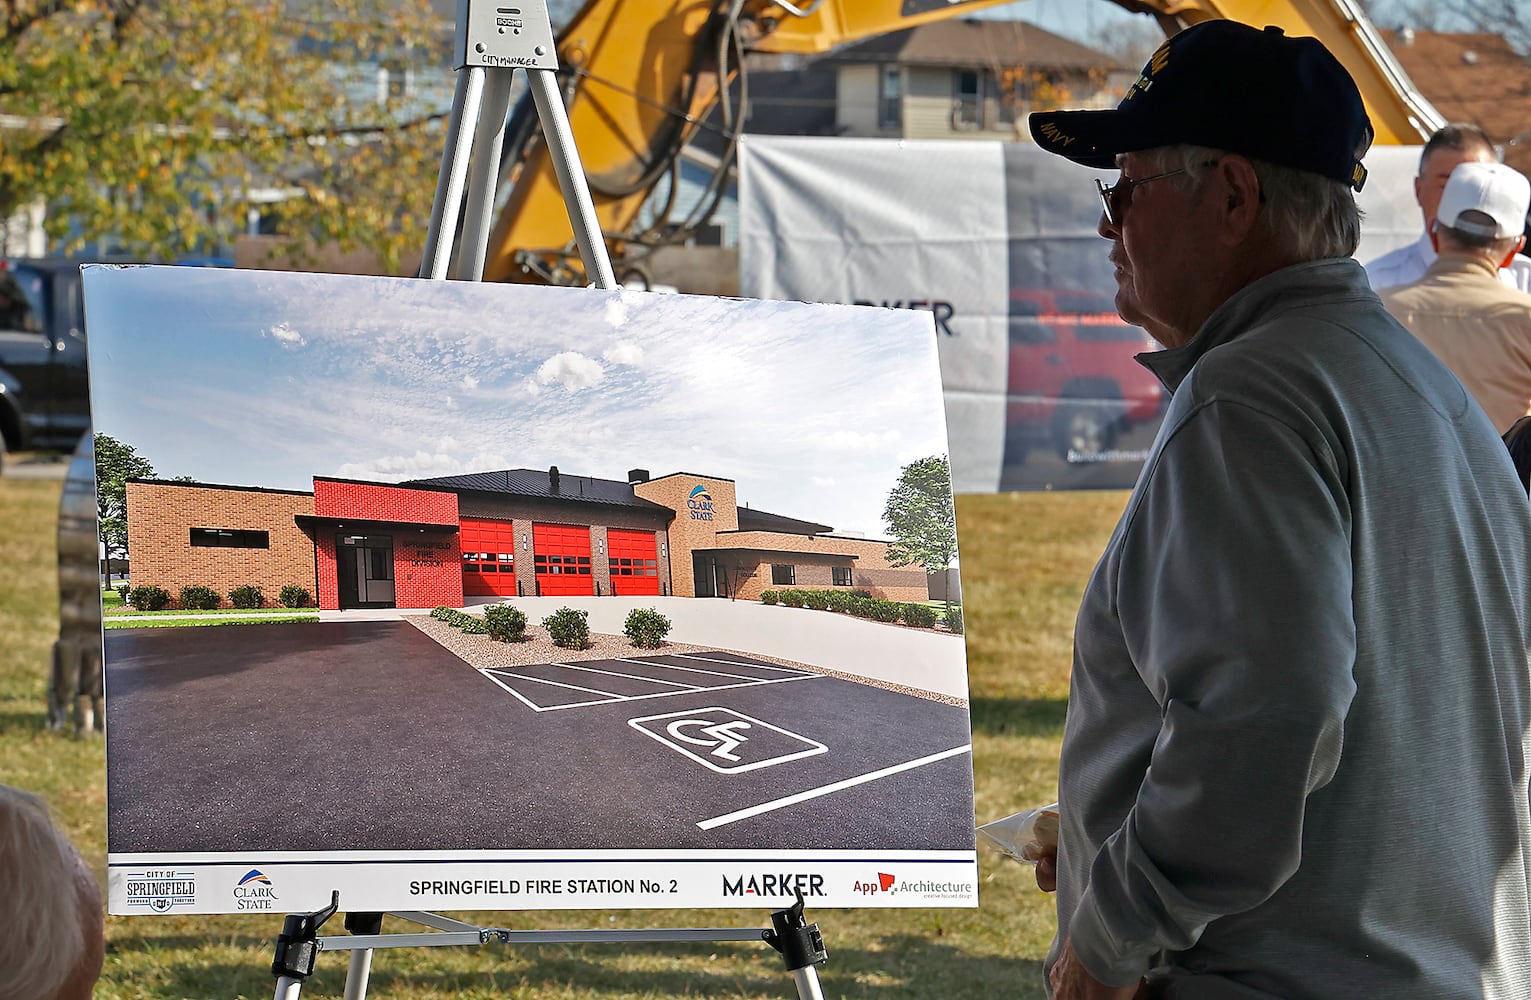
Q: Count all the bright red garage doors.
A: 3